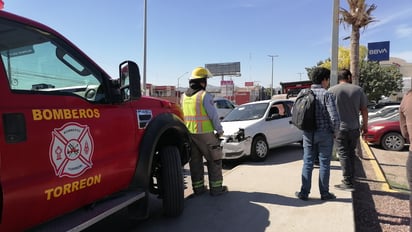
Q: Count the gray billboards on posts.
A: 1